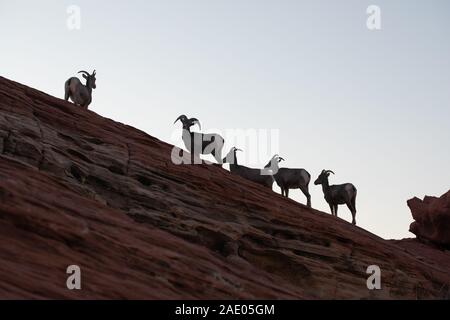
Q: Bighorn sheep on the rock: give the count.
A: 5